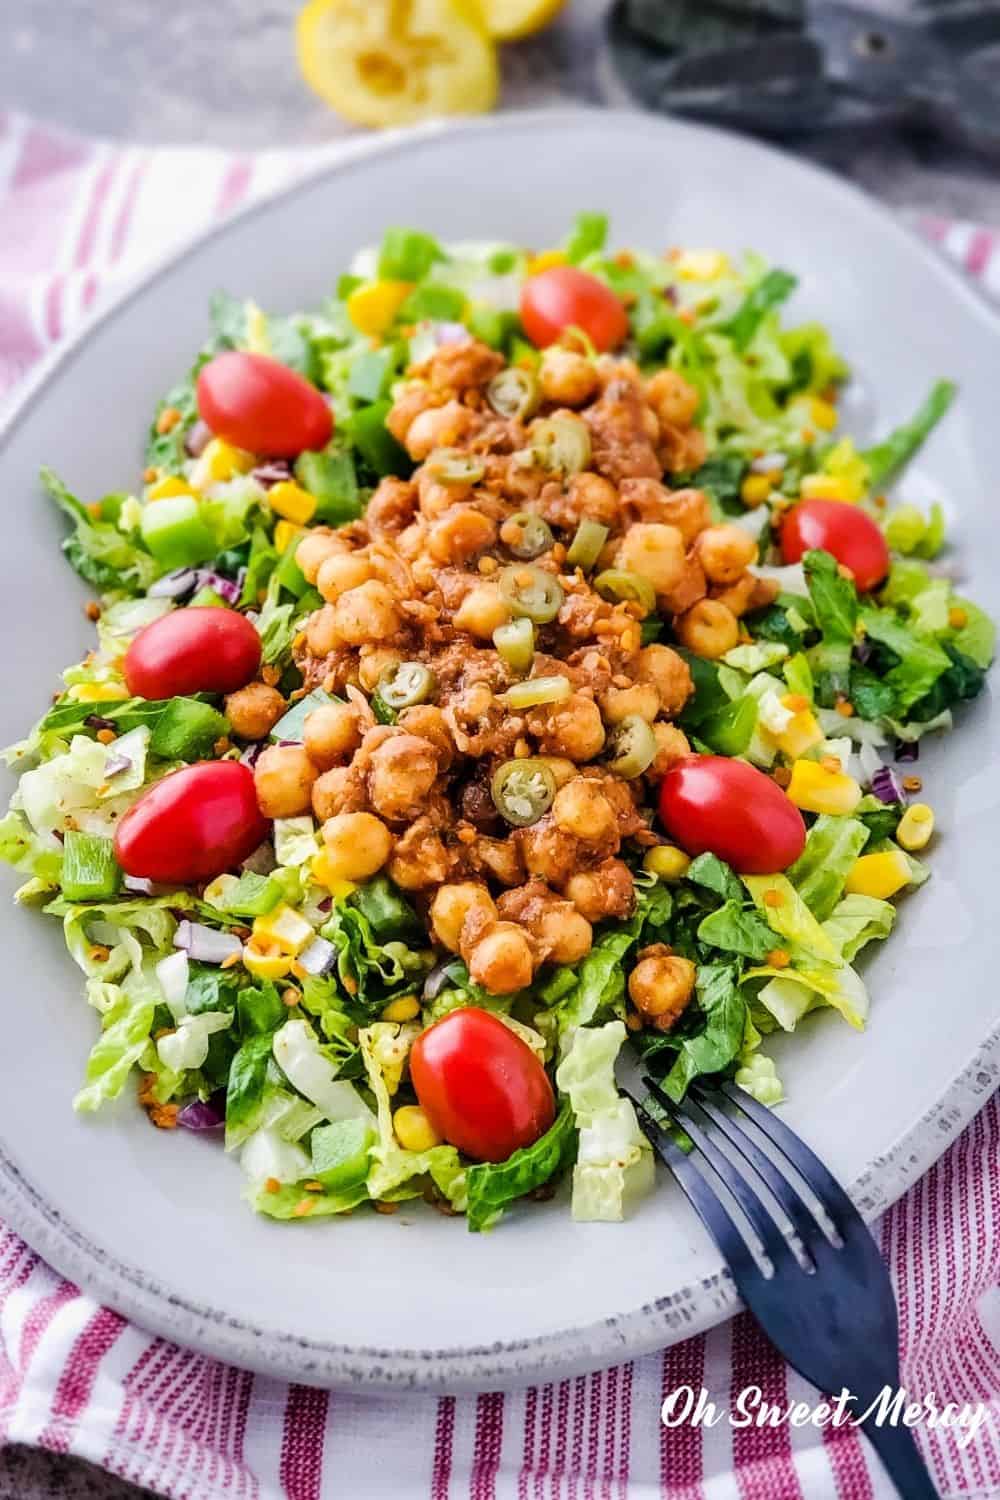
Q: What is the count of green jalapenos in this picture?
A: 12